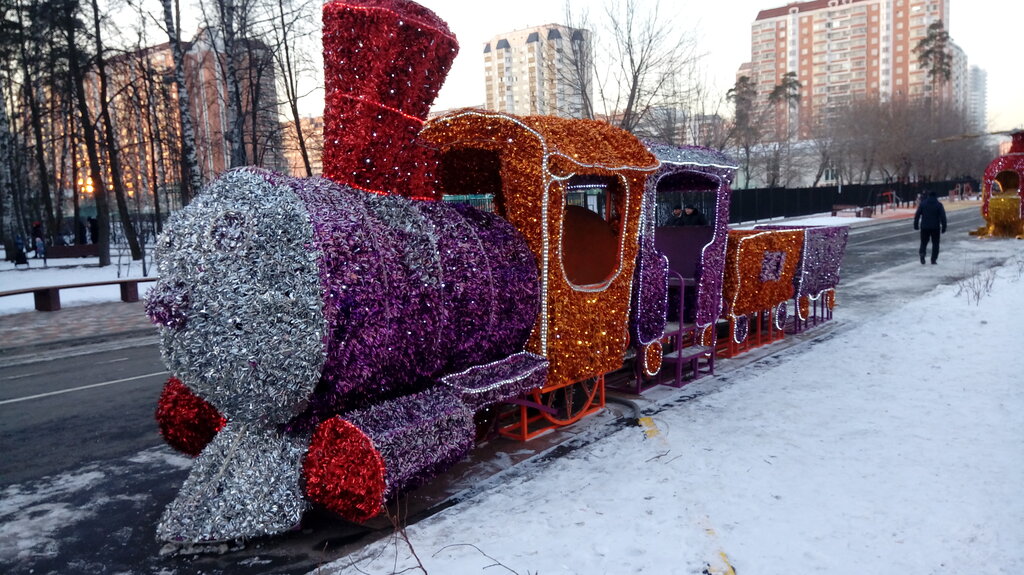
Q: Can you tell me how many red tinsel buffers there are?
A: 2